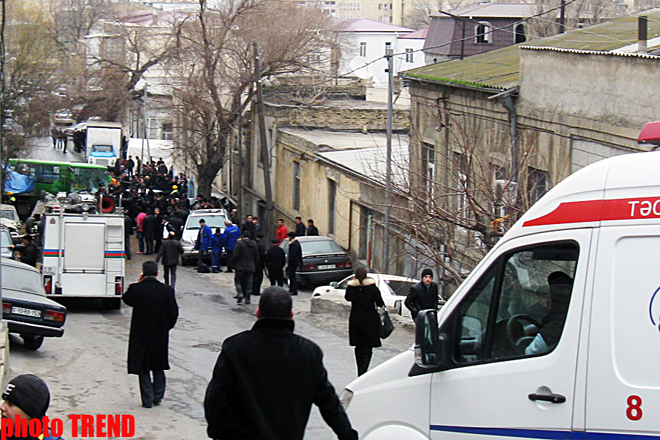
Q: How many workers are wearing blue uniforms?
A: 3